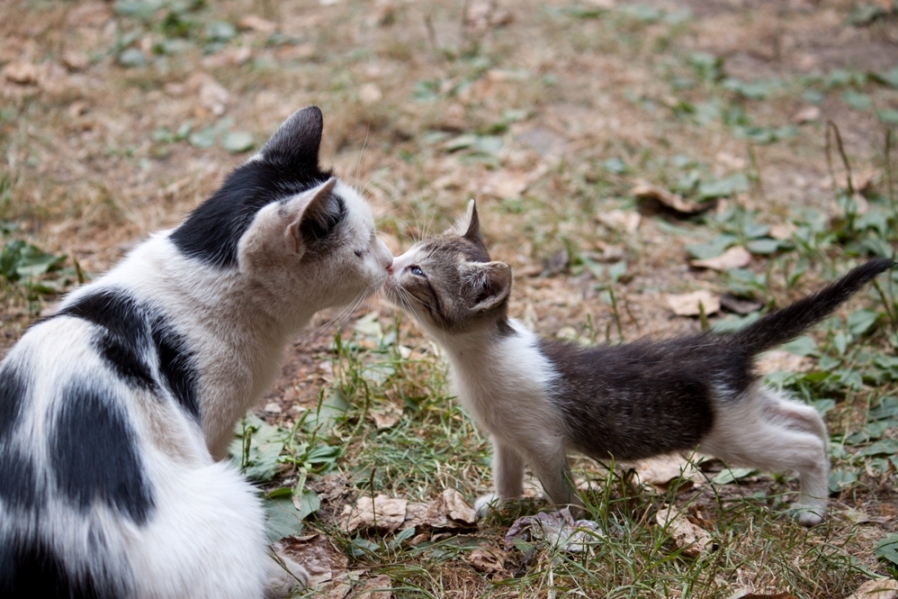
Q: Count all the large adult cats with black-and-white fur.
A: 1